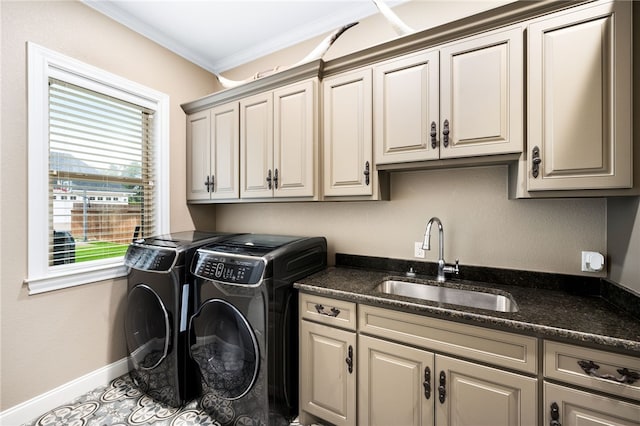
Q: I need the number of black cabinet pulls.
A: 14